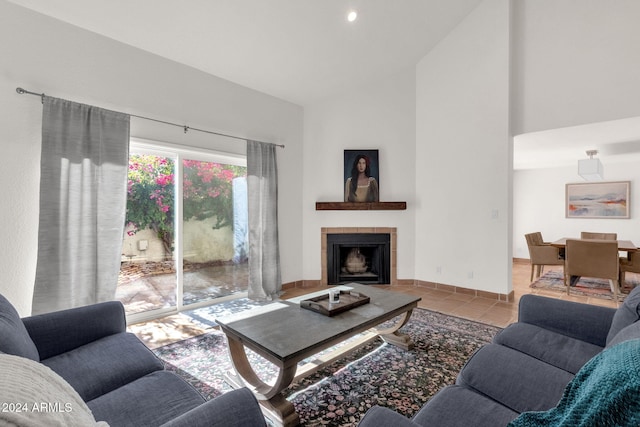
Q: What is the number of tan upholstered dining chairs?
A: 4